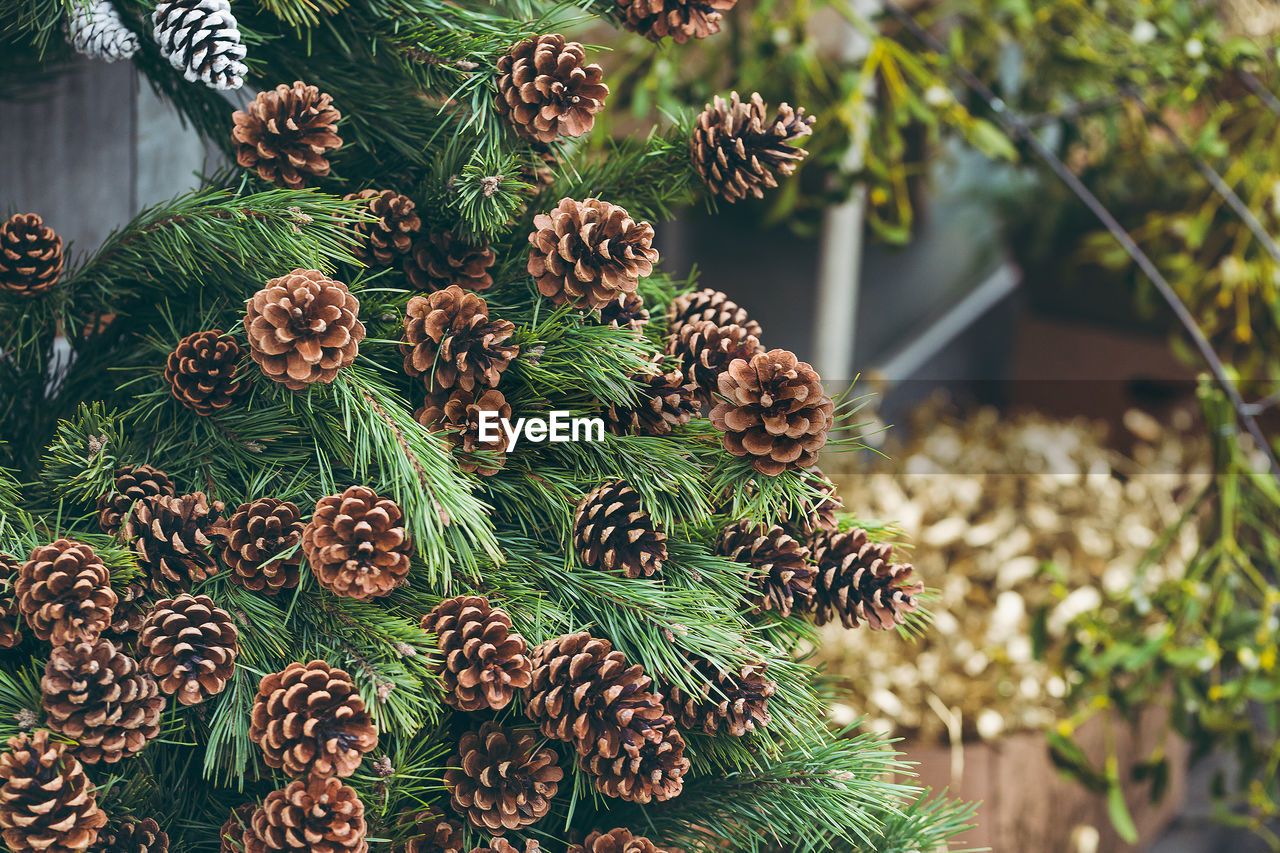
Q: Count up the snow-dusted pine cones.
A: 2